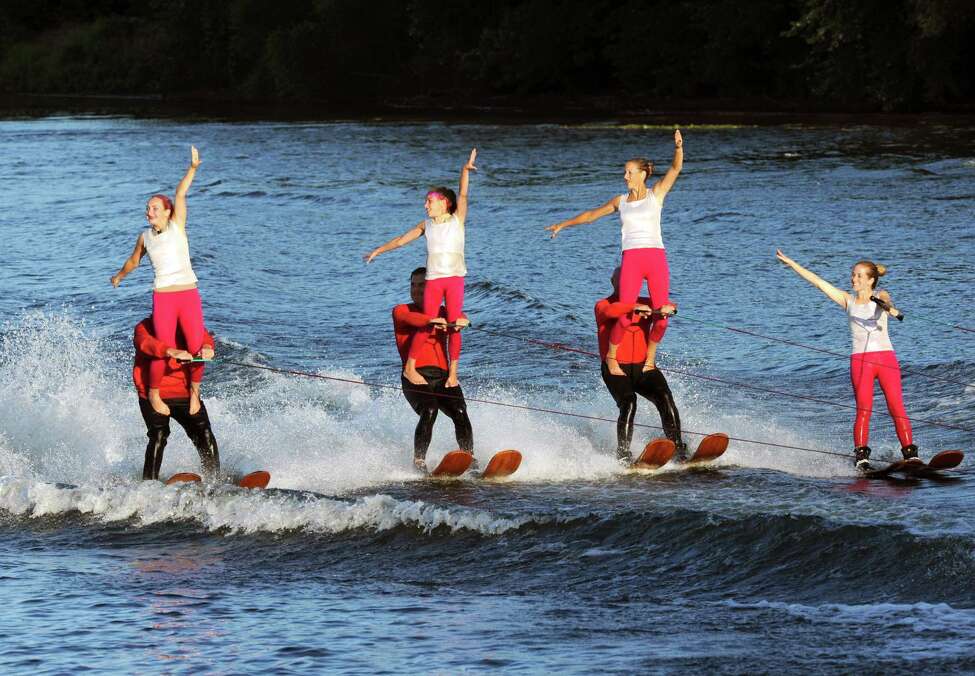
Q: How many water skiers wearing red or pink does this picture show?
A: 7